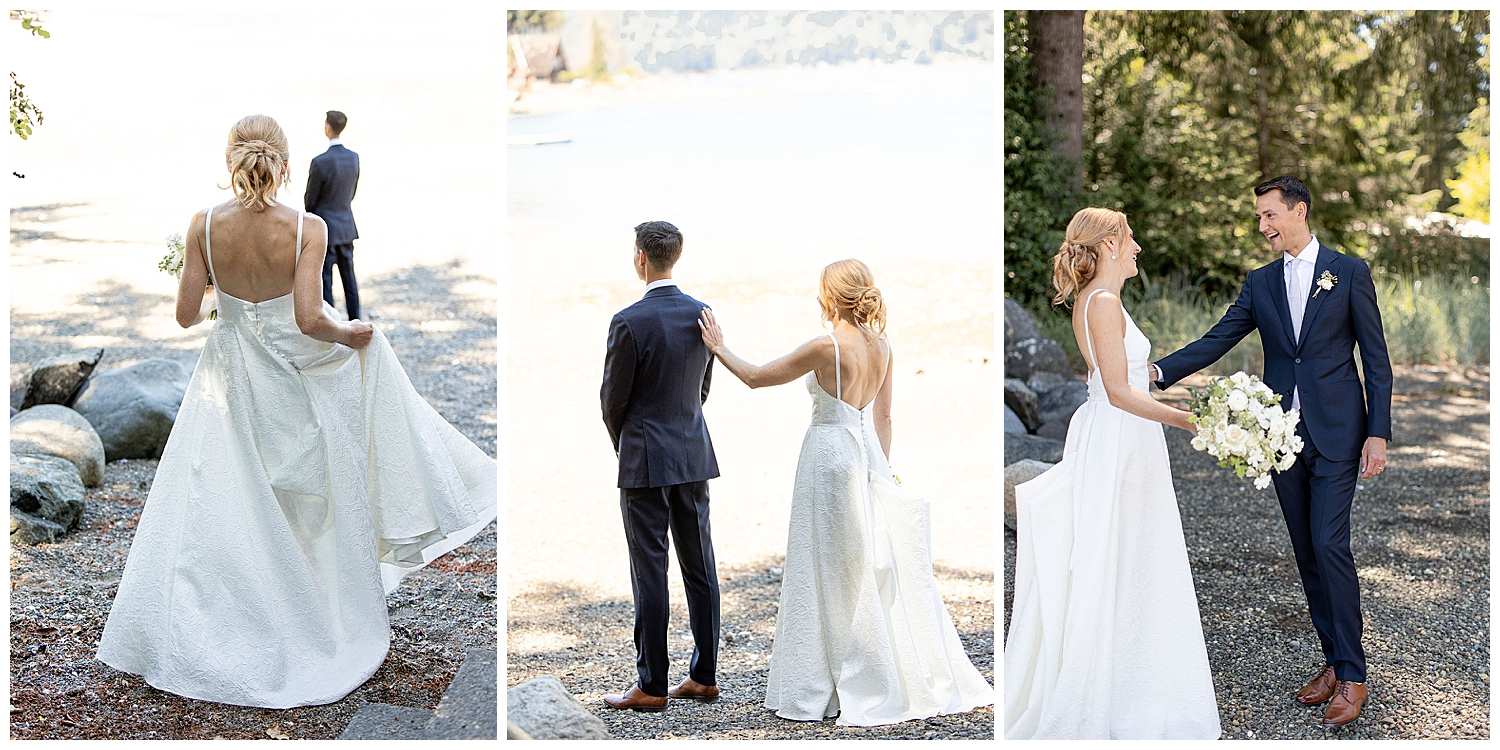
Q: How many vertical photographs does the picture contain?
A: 3